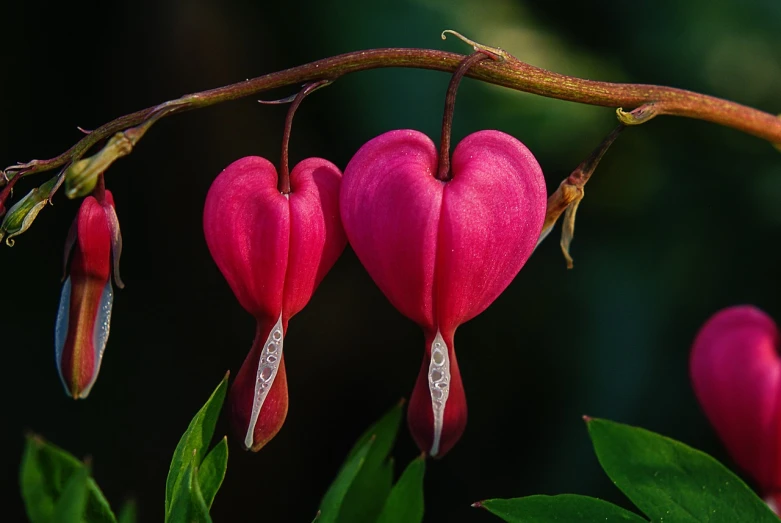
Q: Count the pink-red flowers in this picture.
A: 4